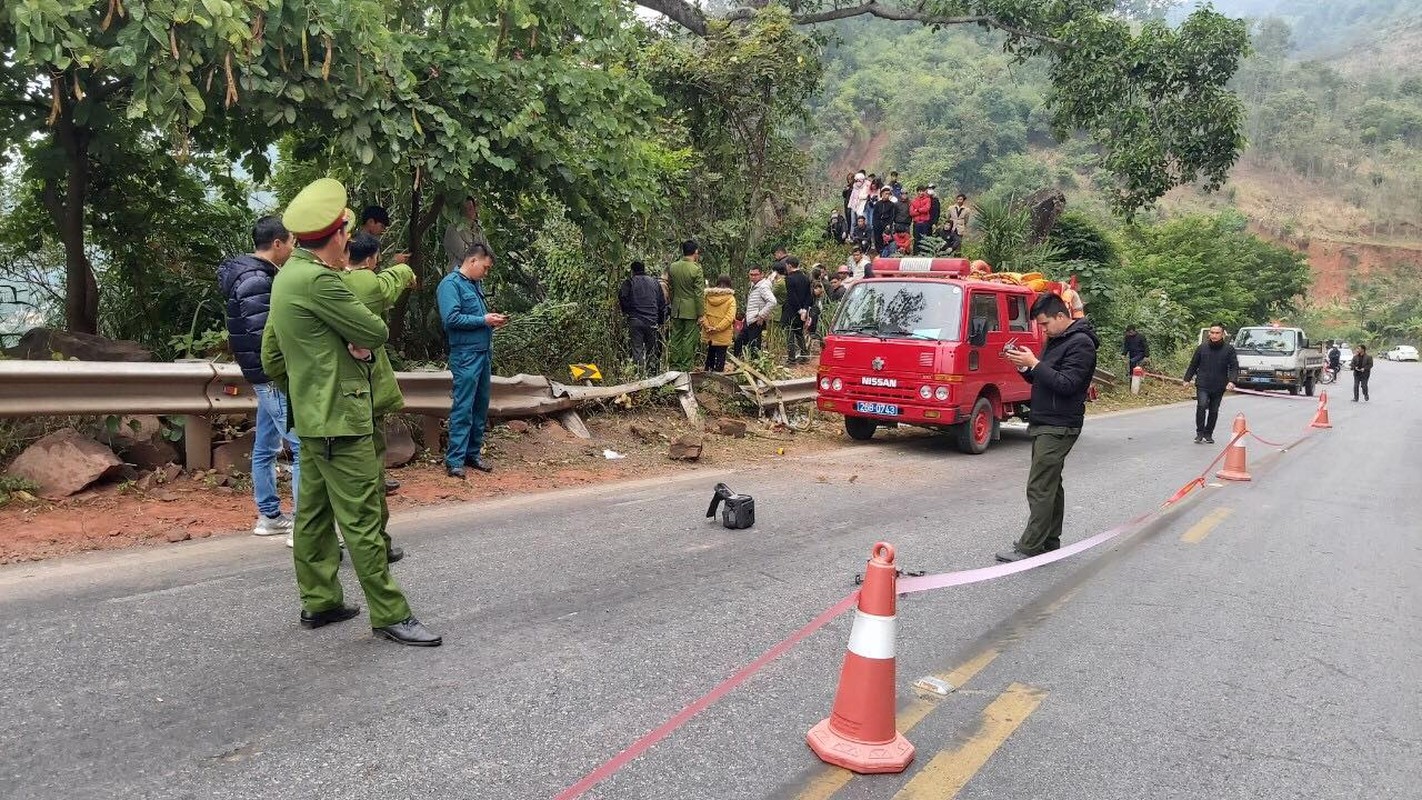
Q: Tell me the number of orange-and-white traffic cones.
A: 3